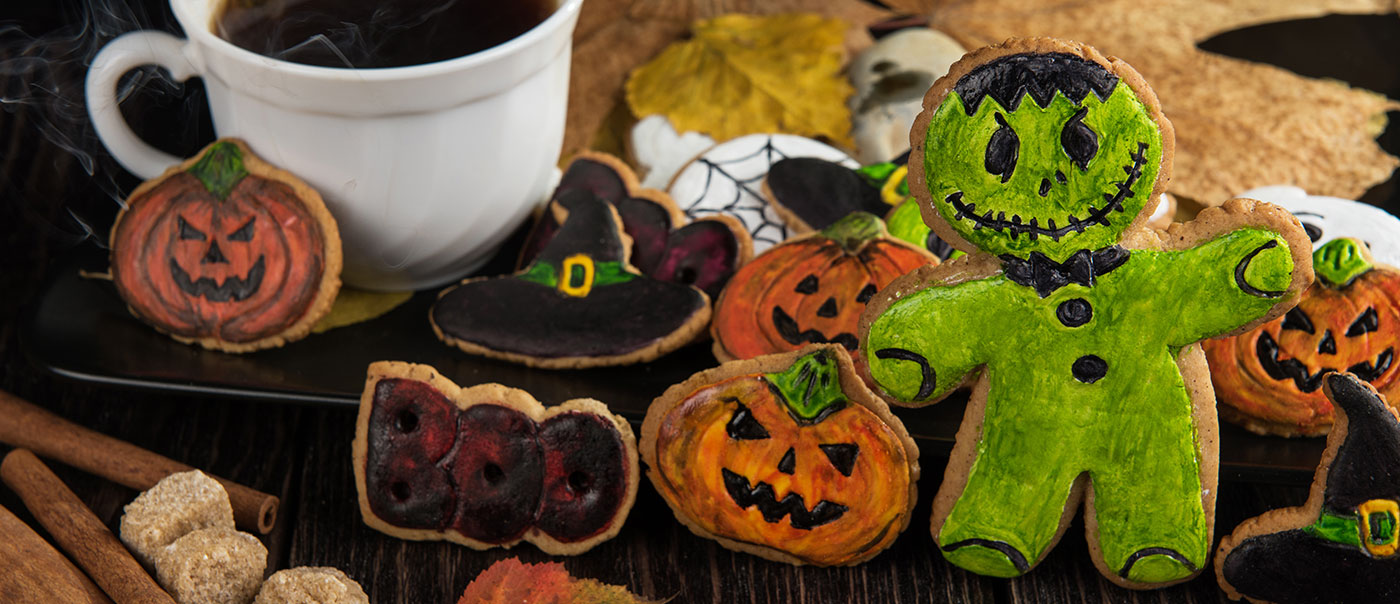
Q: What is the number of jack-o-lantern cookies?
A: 4